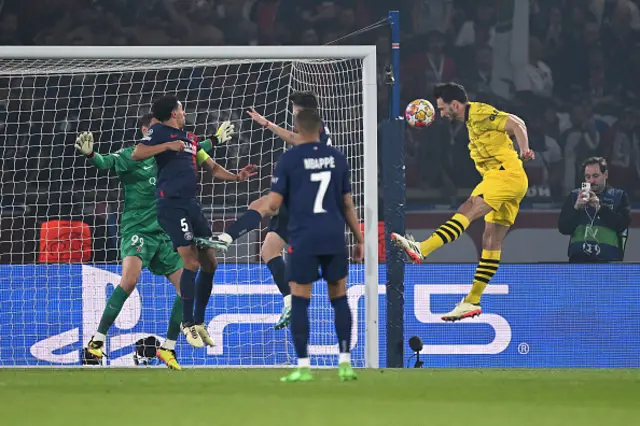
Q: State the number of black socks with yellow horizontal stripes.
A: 0